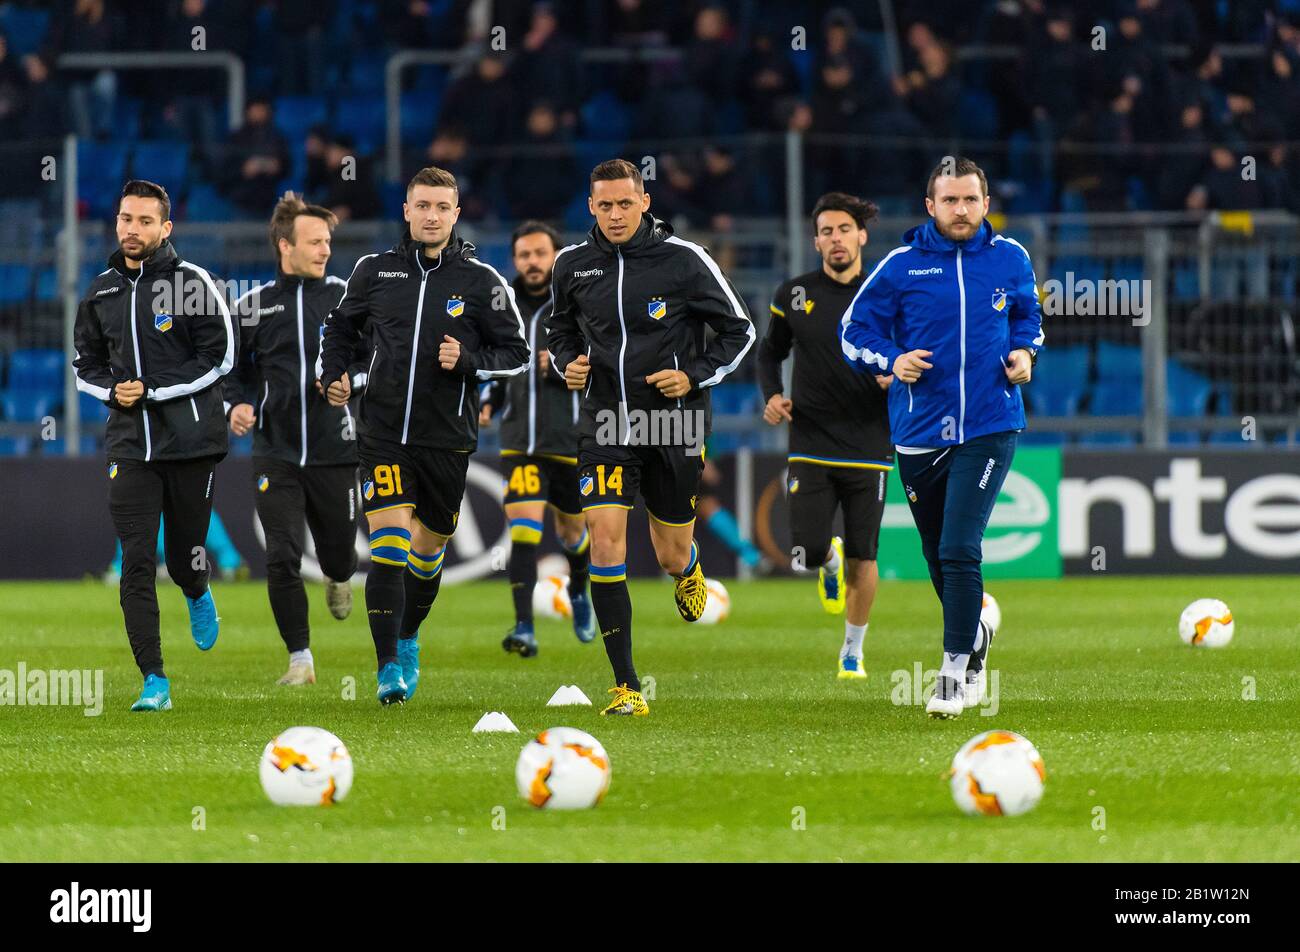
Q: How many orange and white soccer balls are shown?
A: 7